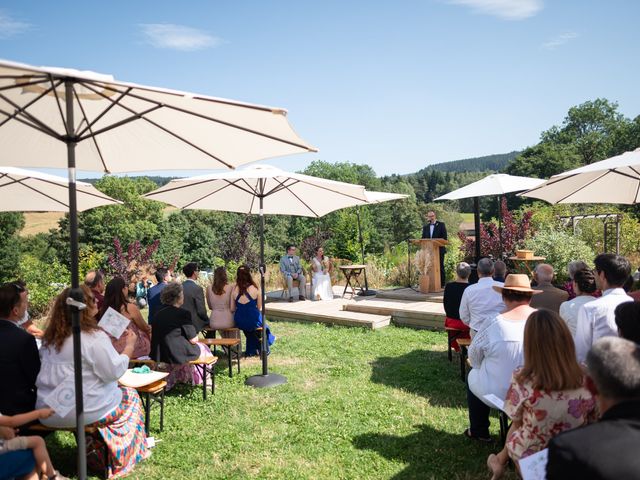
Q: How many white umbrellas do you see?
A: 6